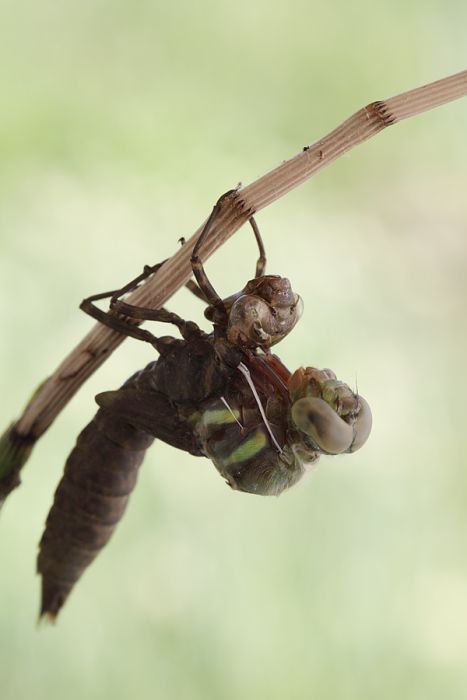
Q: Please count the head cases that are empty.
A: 1